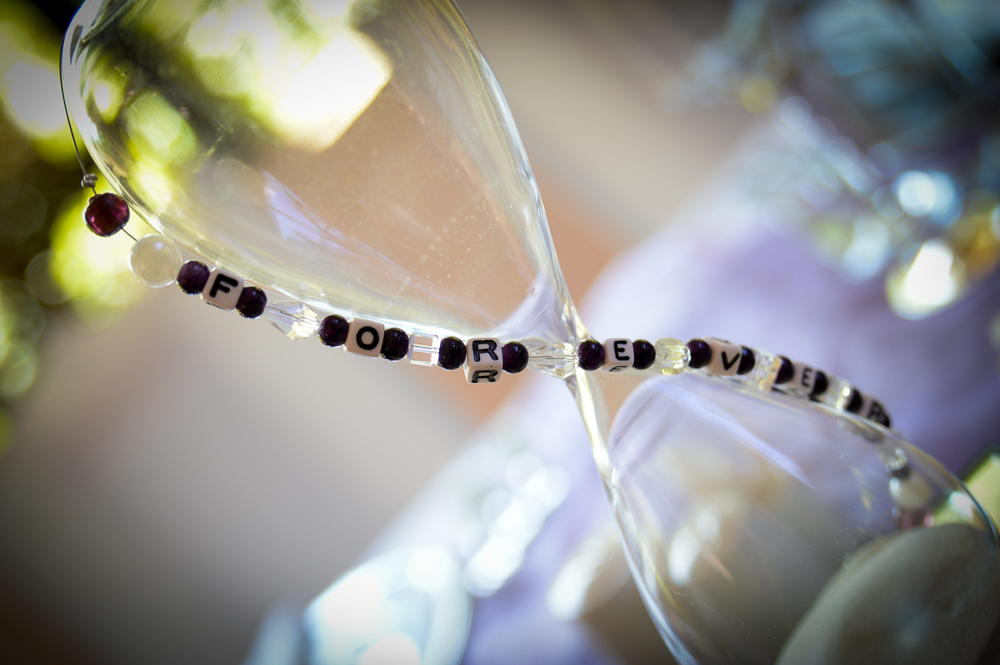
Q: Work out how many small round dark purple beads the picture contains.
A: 14